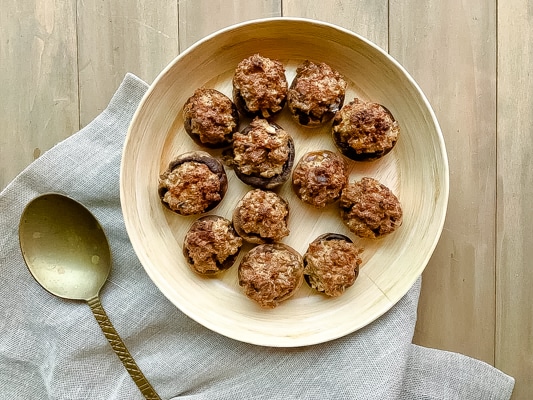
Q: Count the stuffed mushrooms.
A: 12